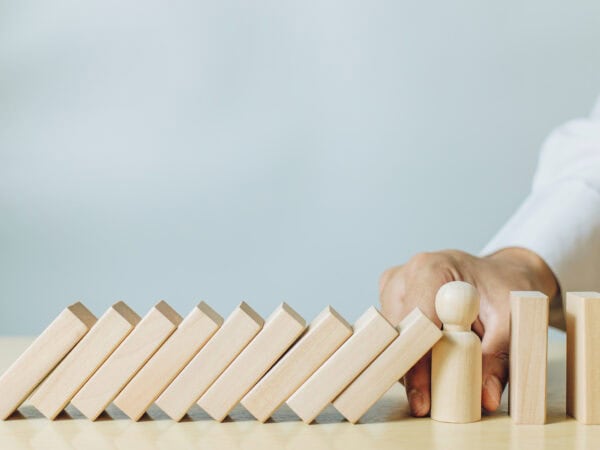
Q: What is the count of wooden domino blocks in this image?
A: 11